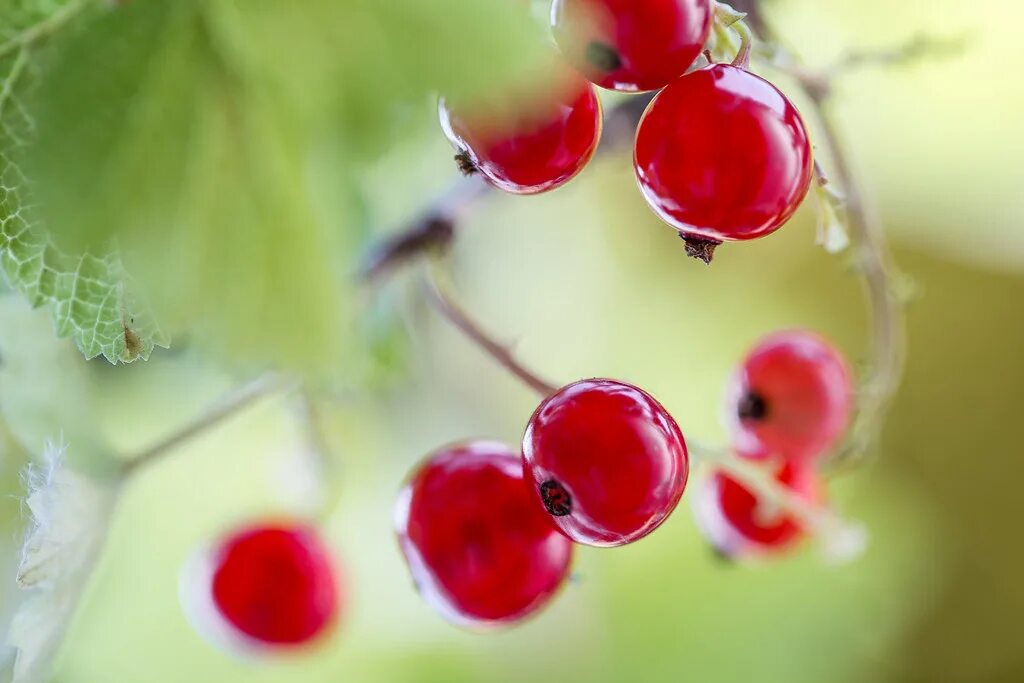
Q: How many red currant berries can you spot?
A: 8